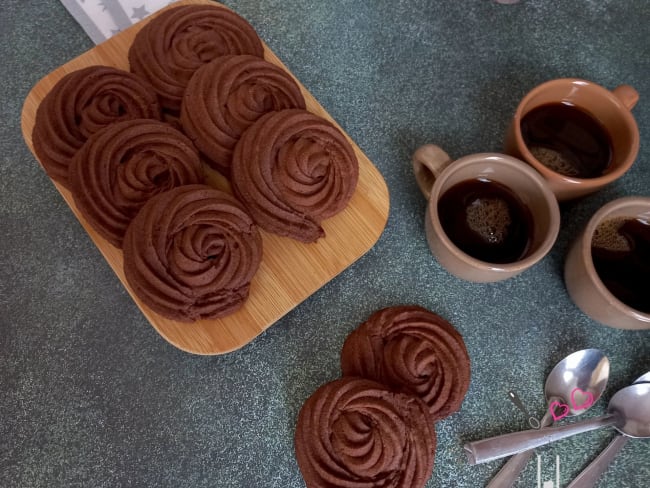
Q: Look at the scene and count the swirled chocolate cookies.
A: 8